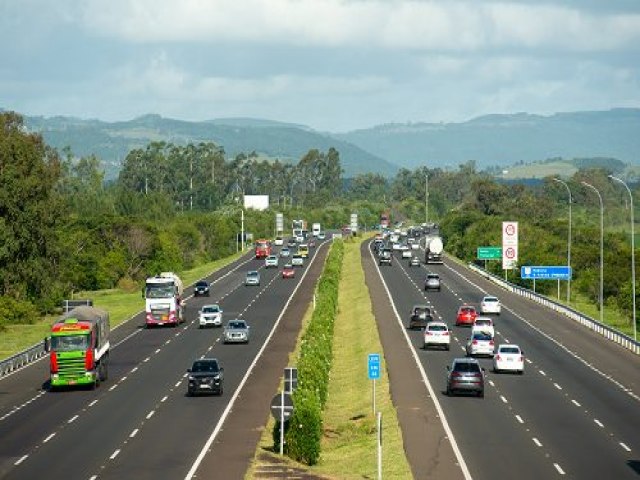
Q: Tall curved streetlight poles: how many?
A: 3